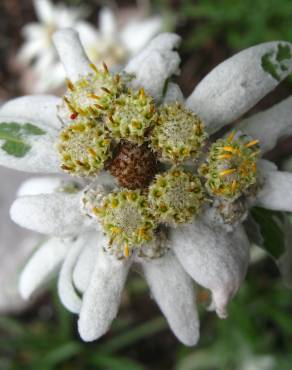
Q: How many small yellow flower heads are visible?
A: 7